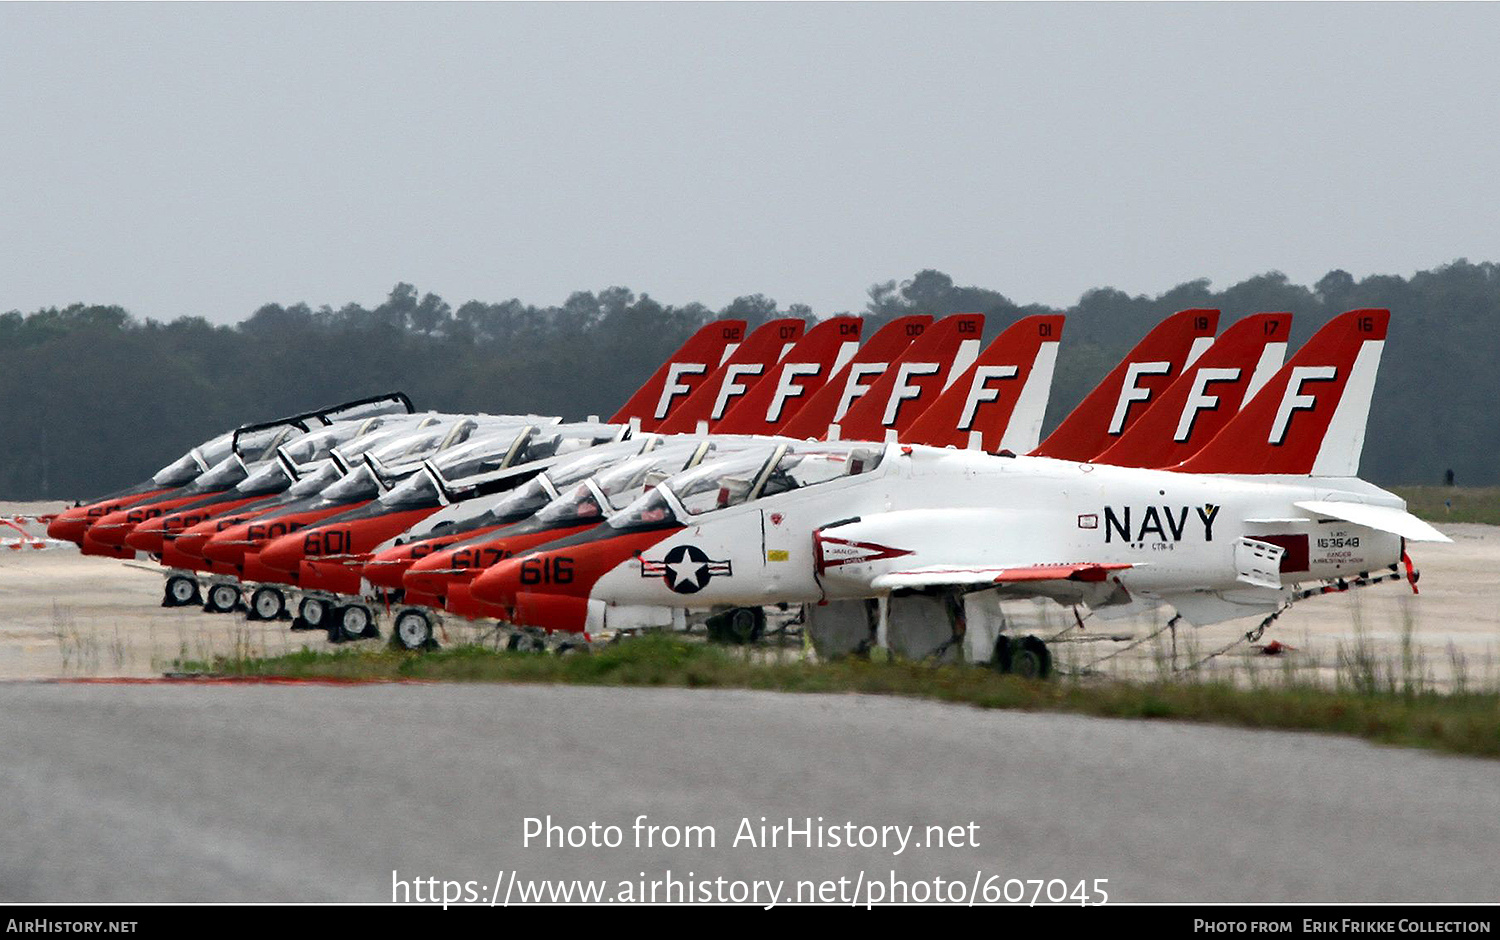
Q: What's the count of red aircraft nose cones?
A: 9